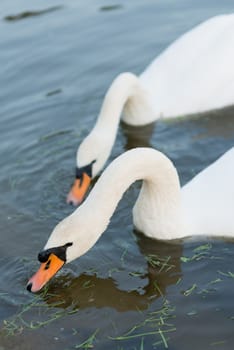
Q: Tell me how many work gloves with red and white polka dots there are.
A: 0